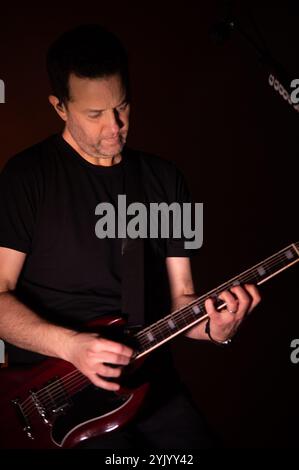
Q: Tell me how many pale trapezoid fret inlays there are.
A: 7